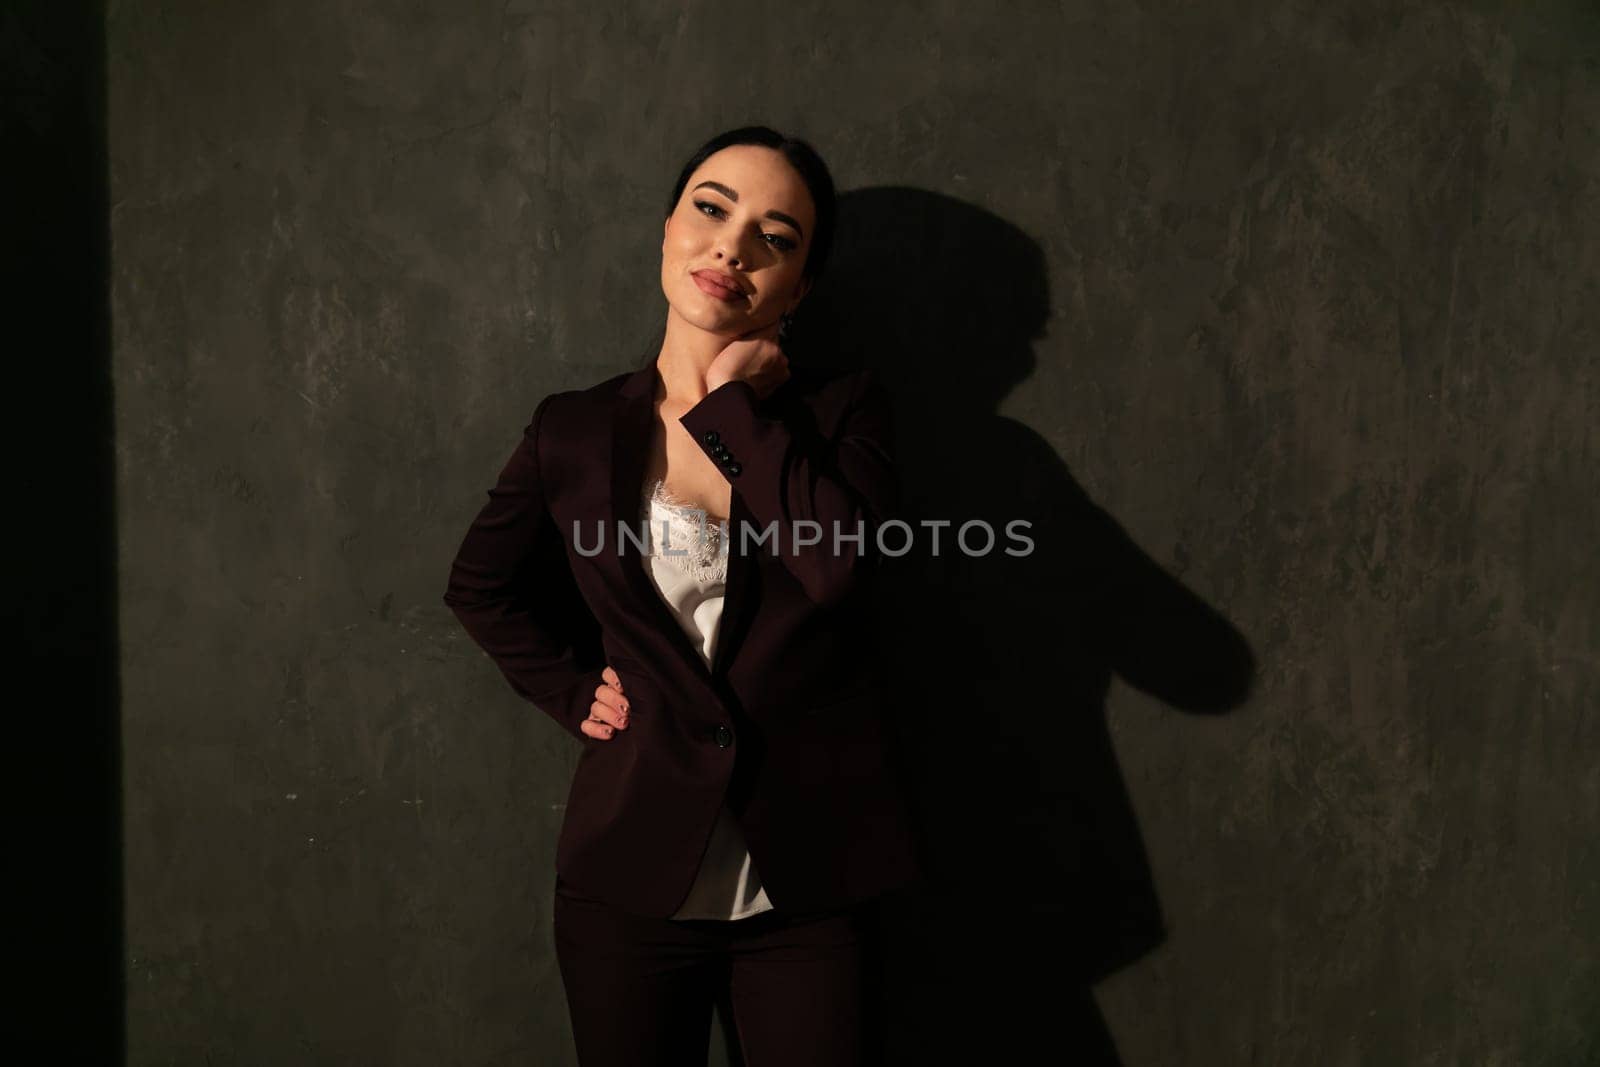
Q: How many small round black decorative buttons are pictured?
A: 4